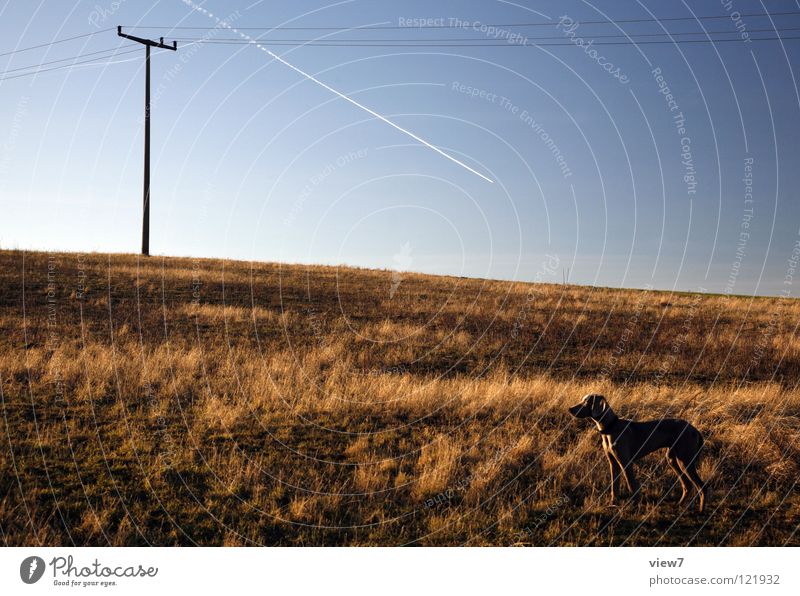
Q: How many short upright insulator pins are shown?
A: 3